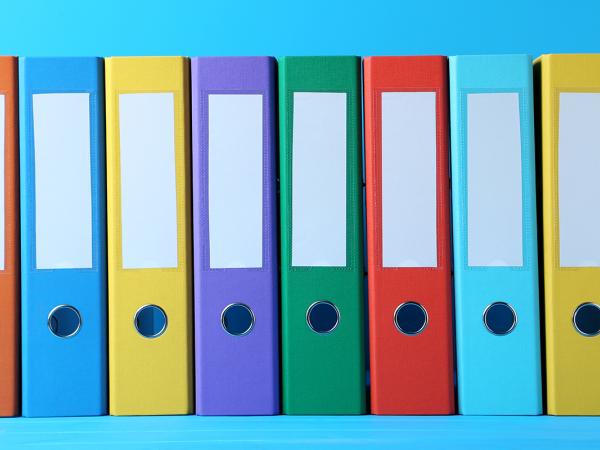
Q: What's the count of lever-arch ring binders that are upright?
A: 8